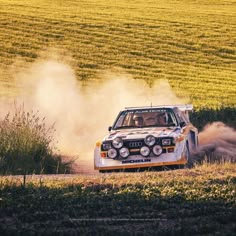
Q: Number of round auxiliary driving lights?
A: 6